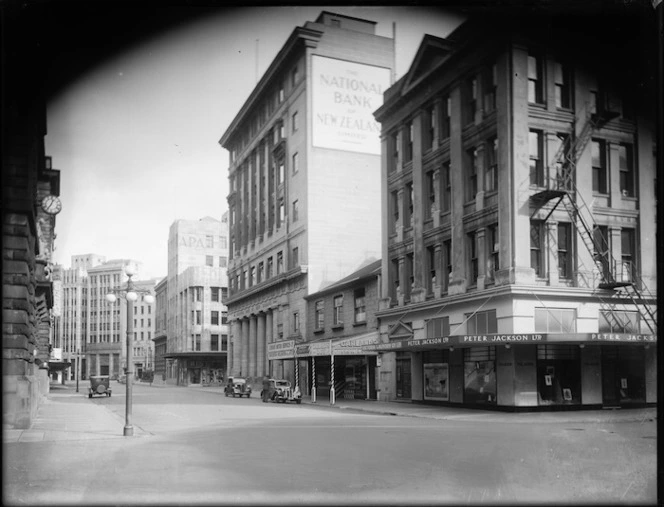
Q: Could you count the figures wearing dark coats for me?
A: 1